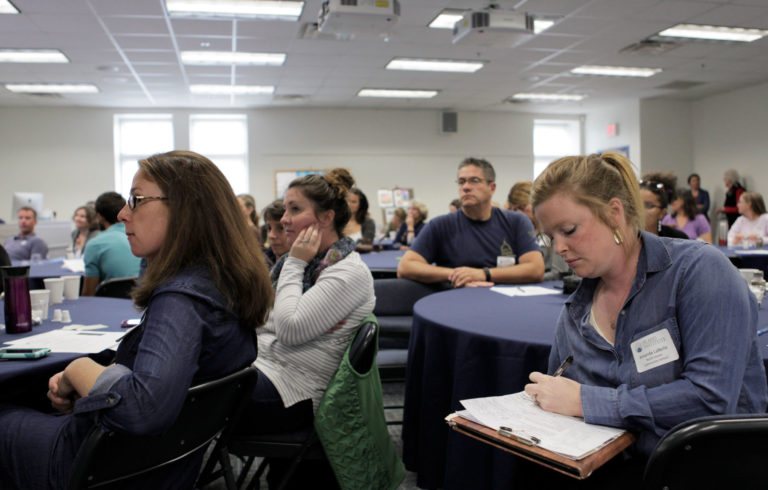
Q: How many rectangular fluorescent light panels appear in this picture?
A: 12